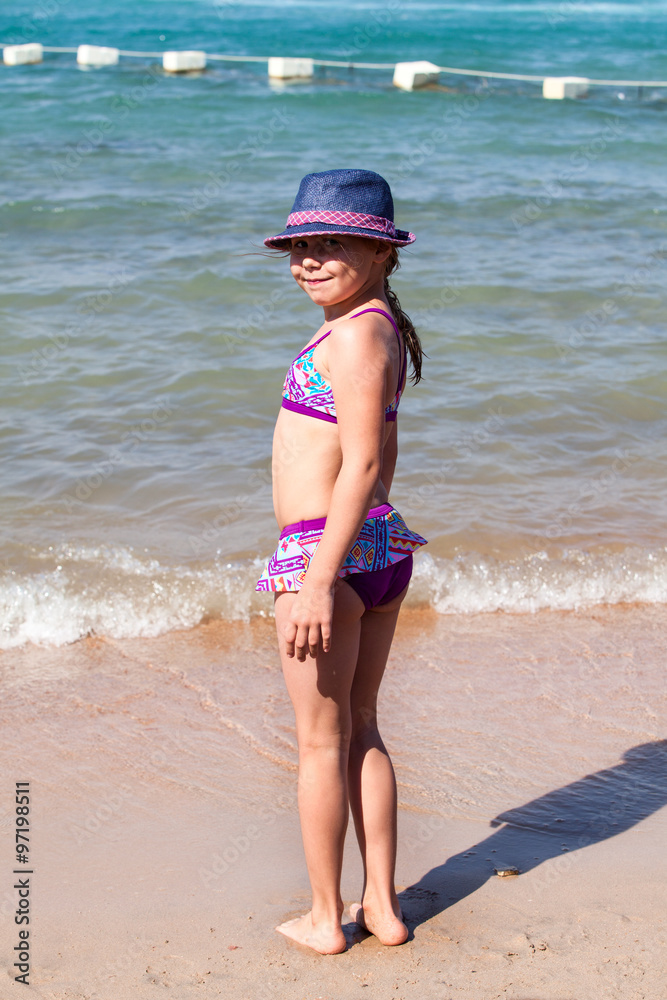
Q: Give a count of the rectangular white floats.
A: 6